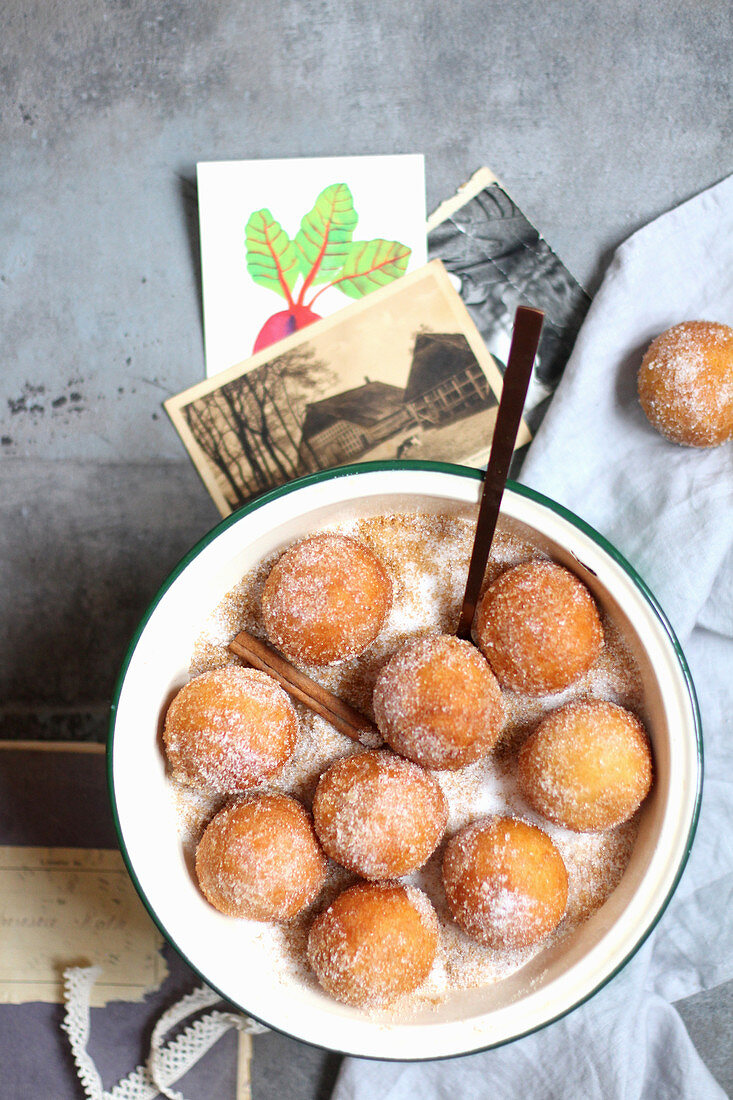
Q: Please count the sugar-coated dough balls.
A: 10